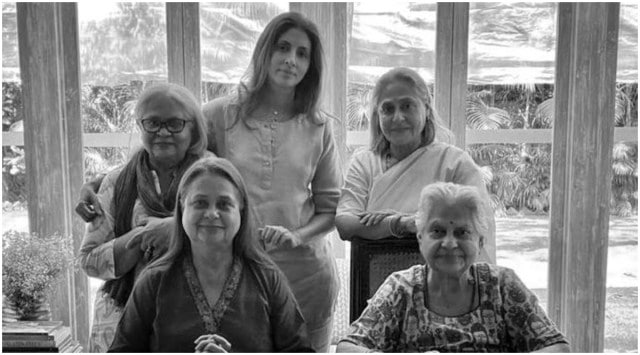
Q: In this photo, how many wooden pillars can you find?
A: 5